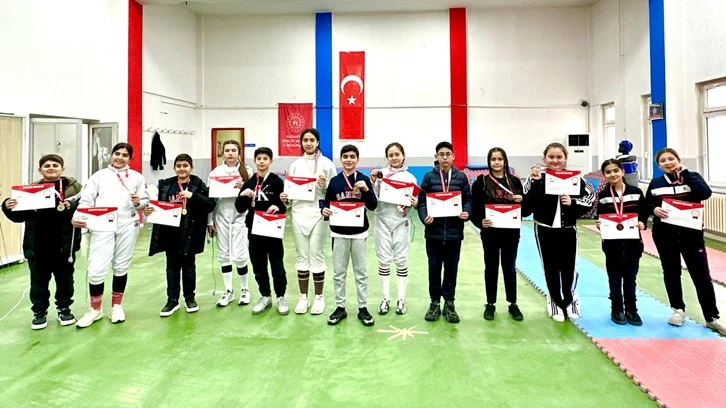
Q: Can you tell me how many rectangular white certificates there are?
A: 13